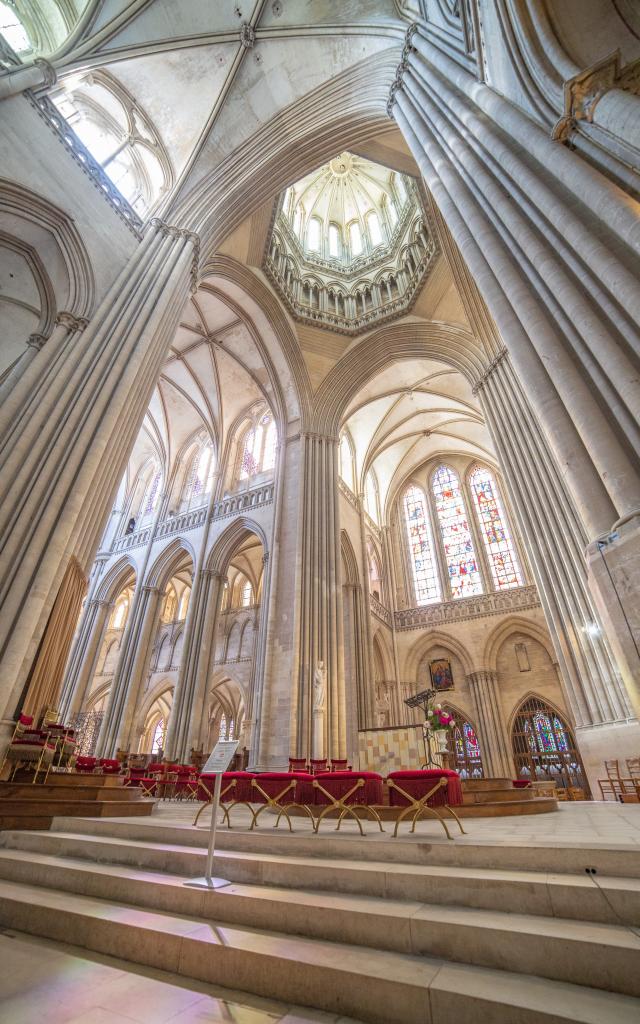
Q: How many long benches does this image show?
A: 4